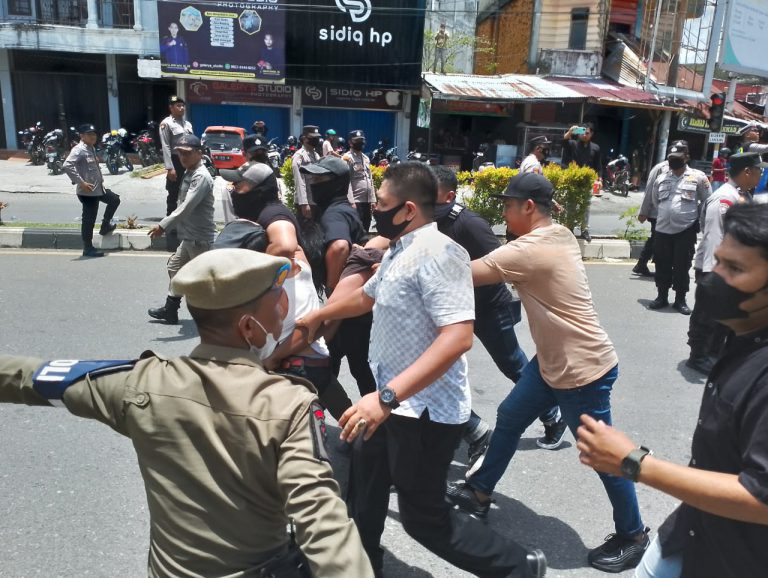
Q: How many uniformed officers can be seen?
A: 12